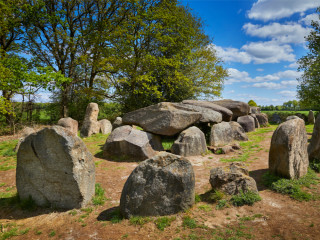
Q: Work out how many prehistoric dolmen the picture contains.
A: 1